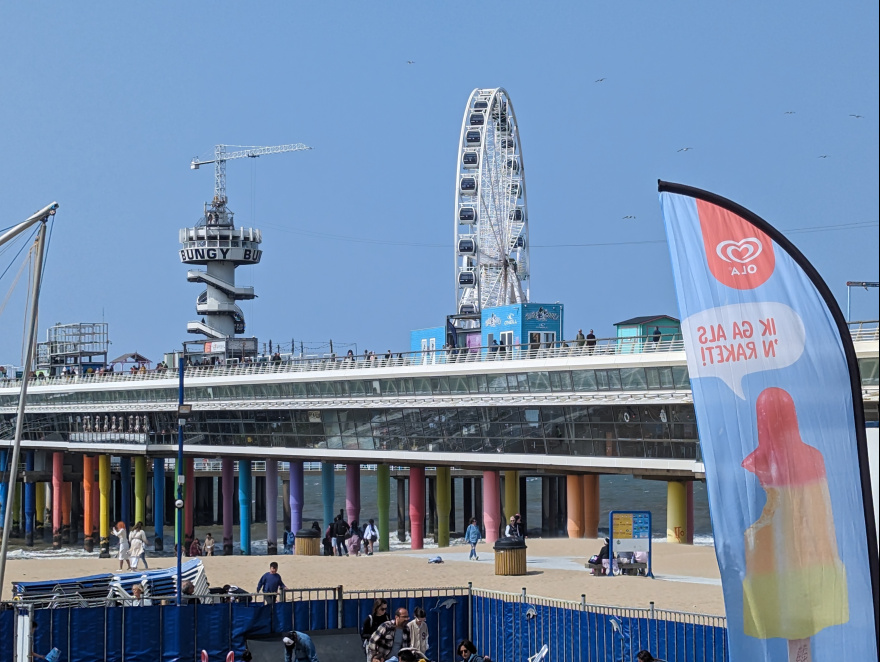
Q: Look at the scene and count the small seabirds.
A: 7